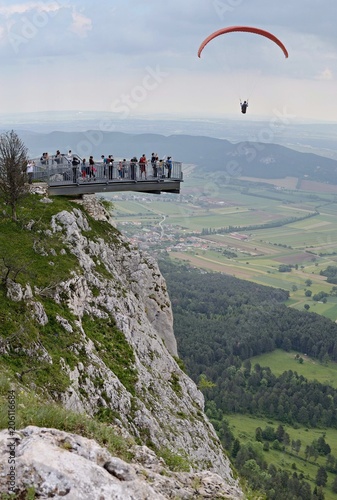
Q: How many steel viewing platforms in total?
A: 1